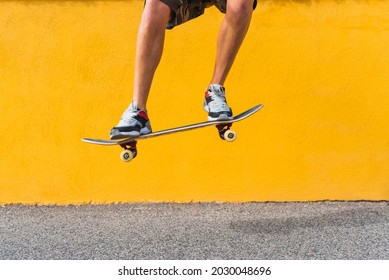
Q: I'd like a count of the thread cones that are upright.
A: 0